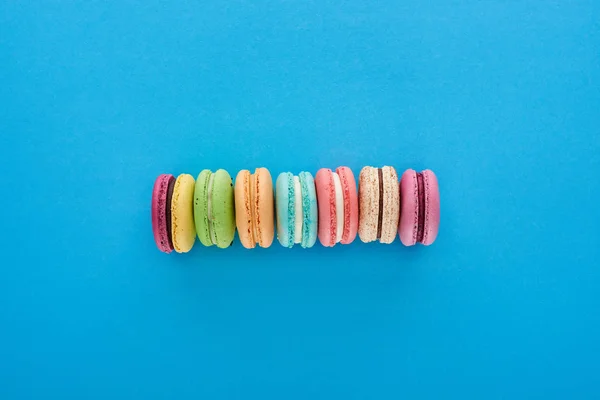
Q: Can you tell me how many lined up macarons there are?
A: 7